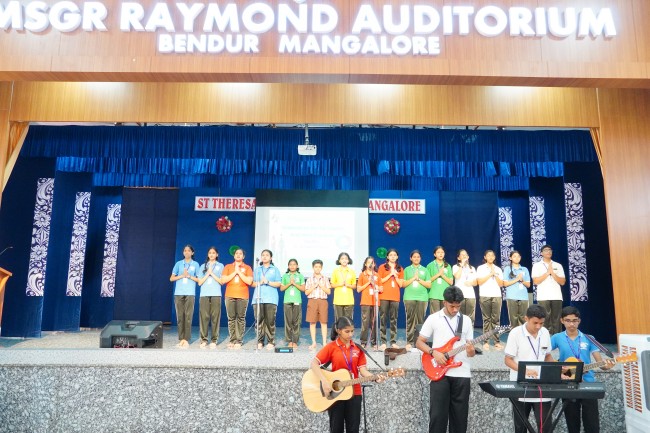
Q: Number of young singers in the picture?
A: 15